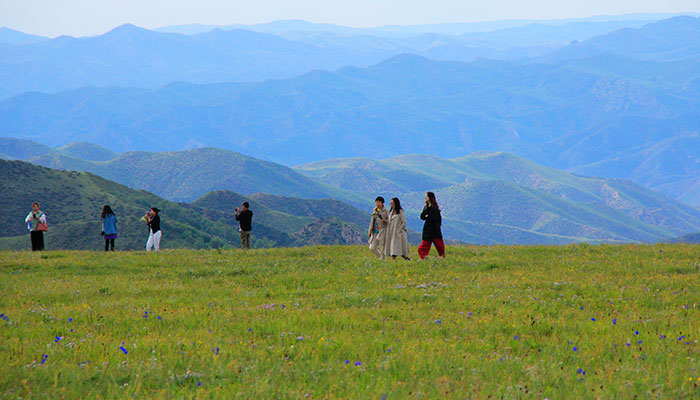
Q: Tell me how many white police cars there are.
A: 0